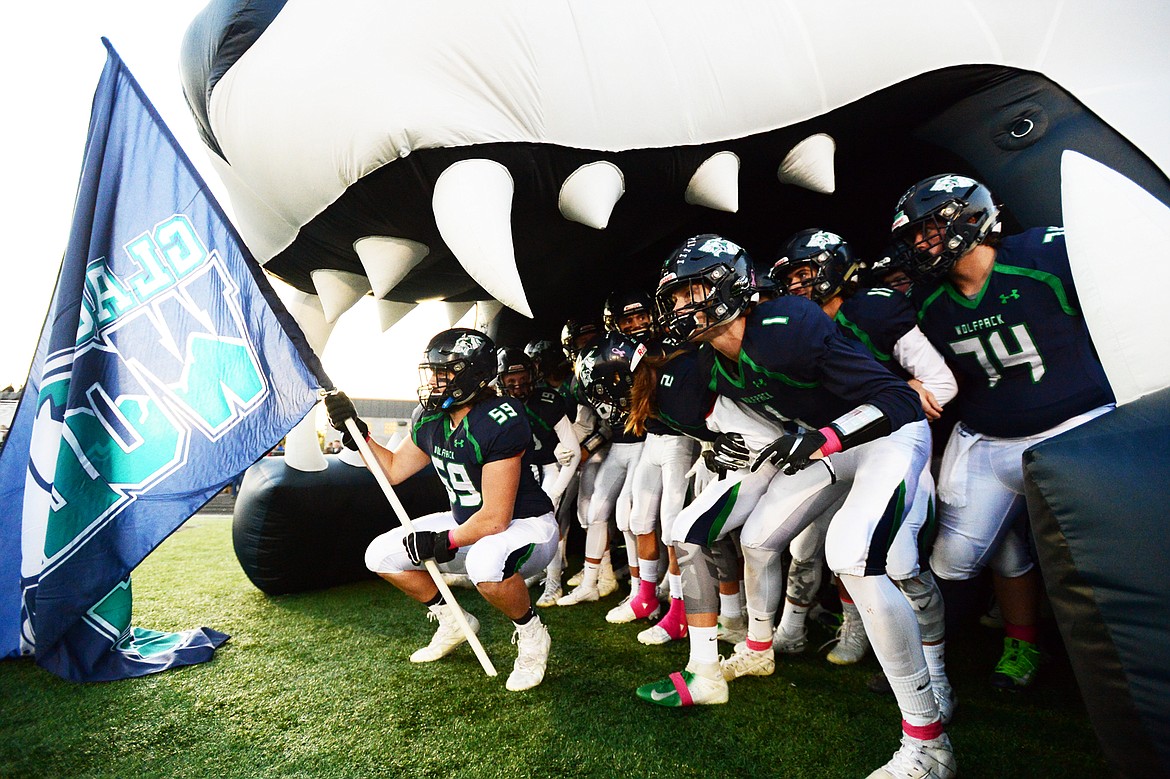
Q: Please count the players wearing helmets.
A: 11